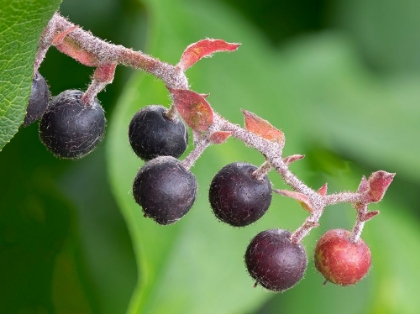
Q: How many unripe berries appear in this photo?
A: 1